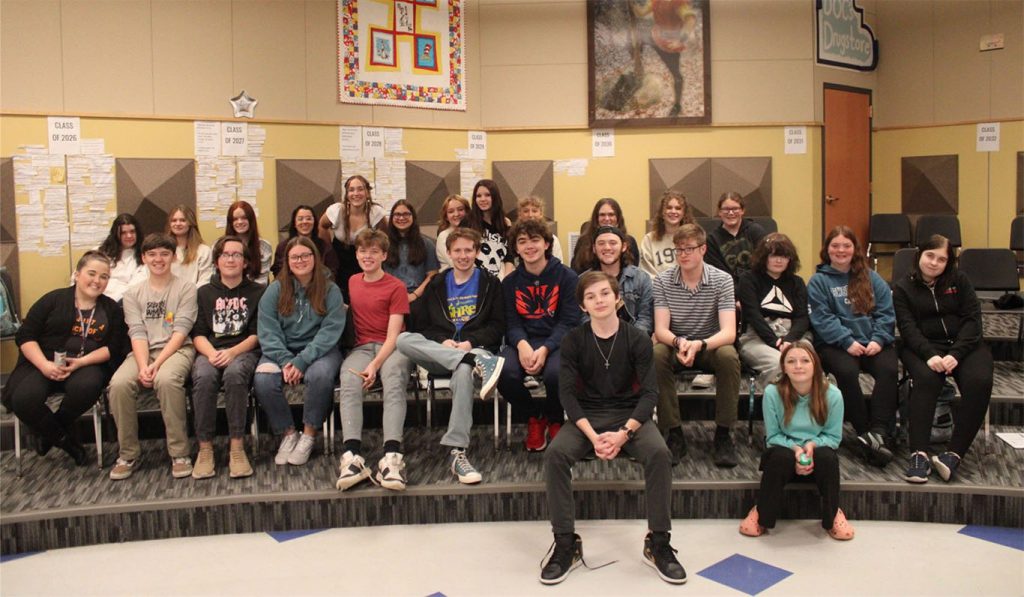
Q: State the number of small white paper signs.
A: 7